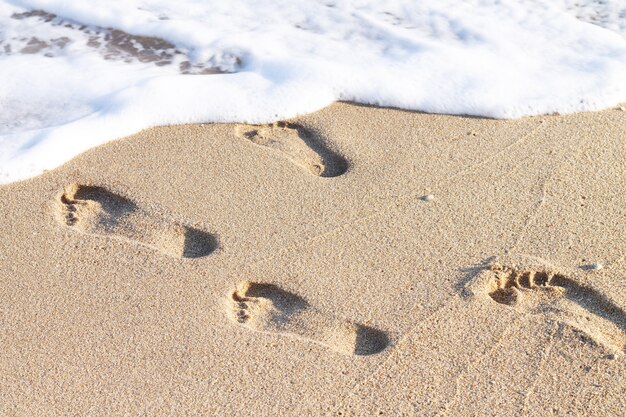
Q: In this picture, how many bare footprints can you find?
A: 4